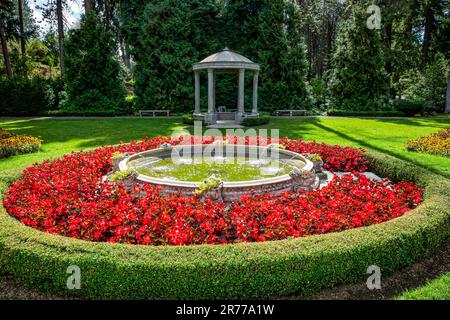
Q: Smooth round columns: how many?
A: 4